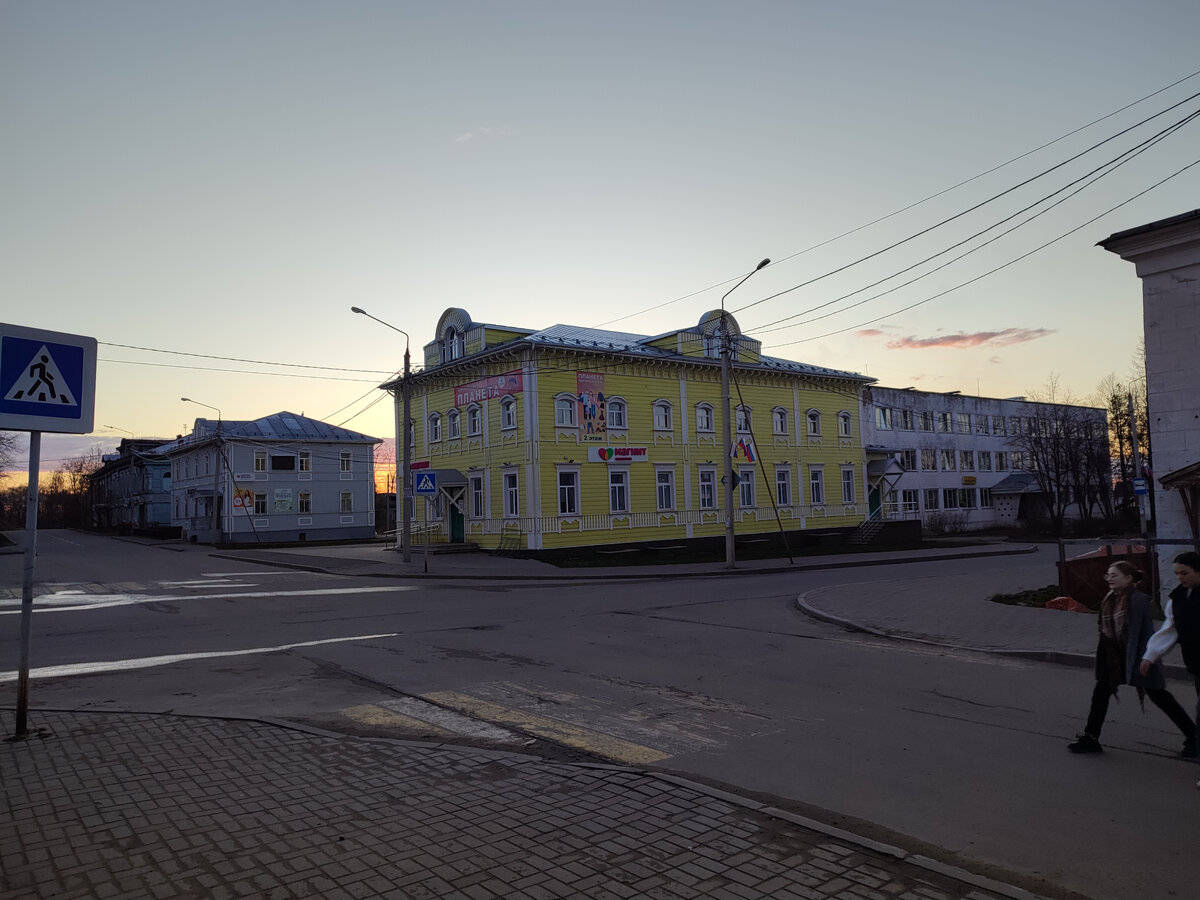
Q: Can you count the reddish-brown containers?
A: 1